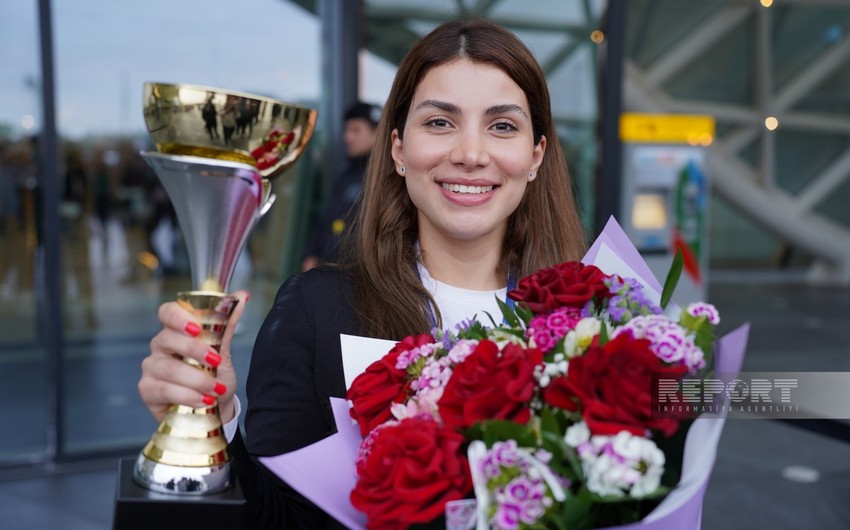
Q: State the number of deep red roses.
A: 5